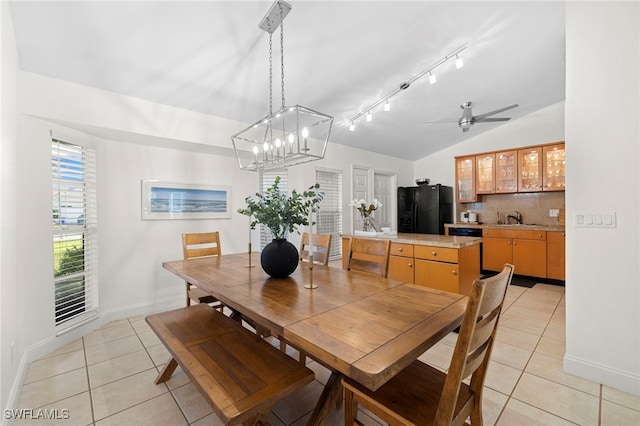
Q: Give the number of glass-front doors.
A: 5